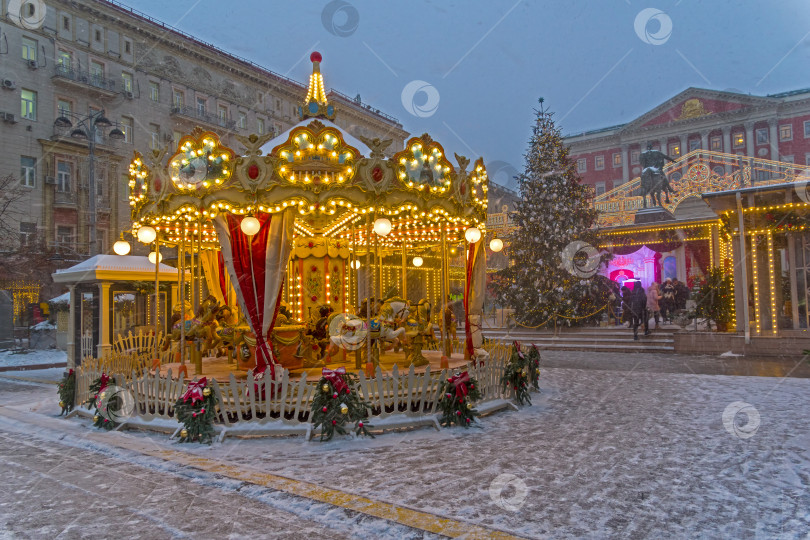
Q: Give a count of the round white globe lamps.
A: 9